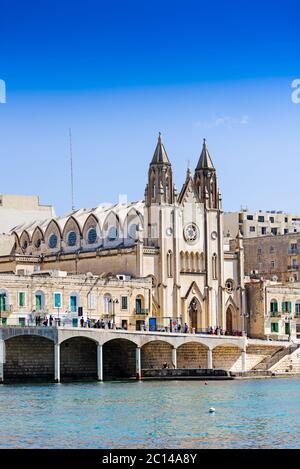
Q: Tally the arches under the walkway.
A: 6